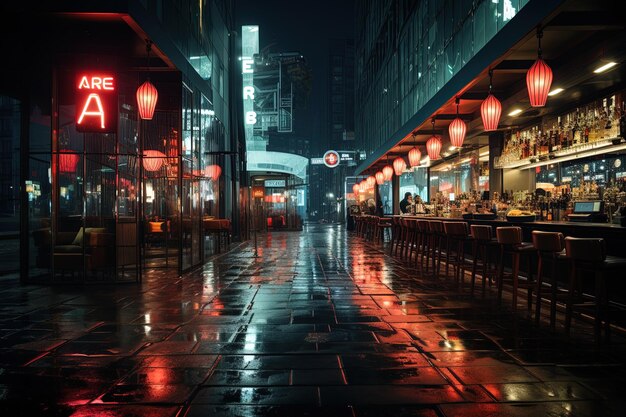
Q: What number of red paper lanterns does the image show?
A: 15